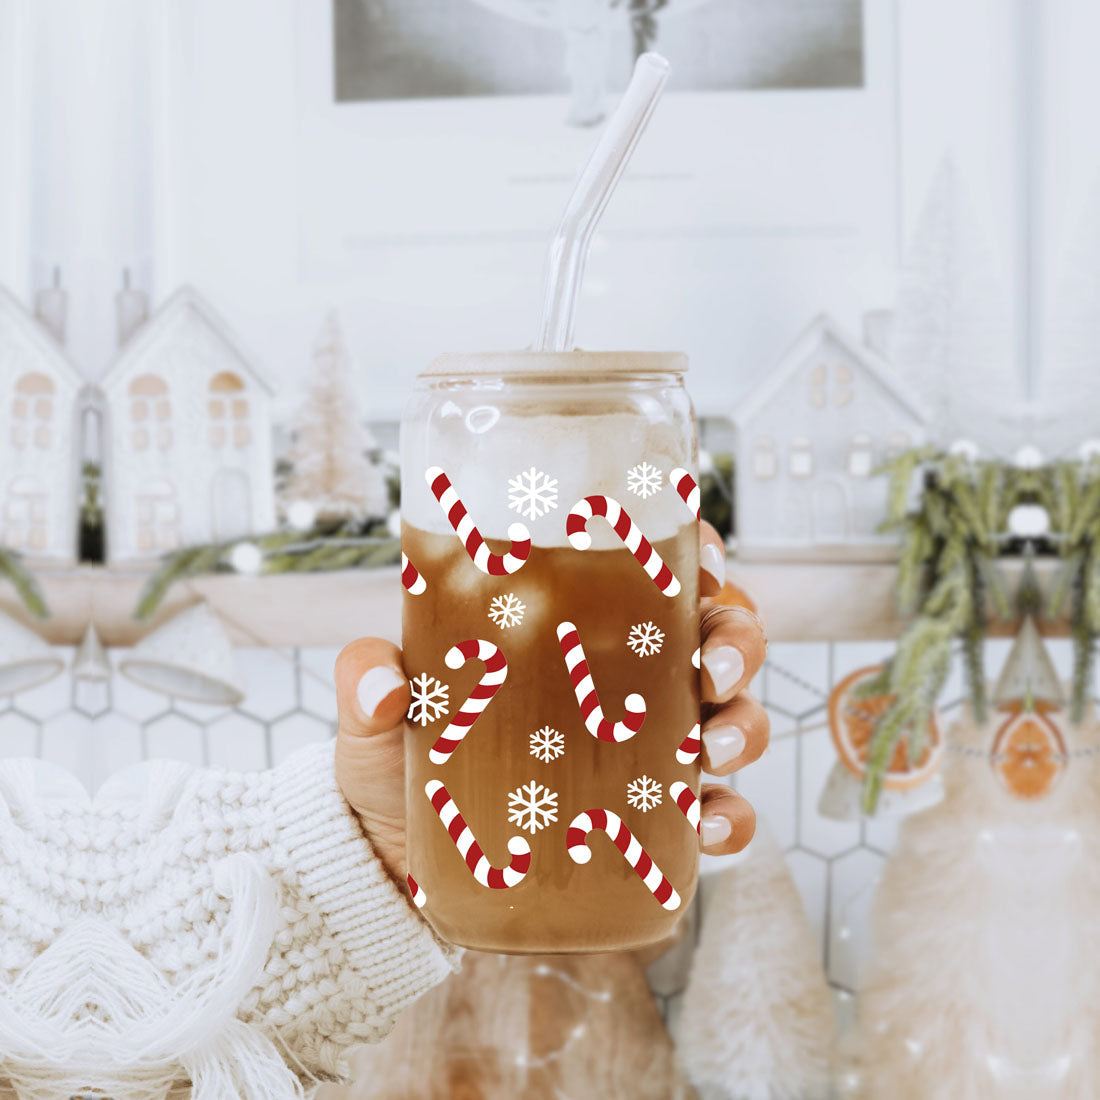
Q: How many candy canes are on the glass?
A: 11